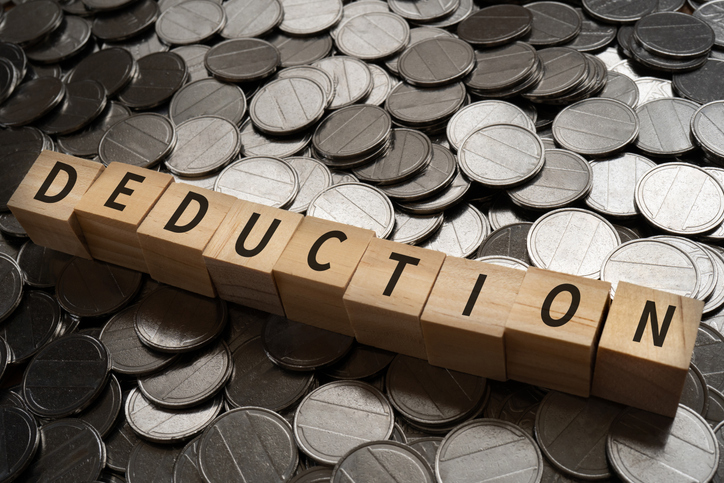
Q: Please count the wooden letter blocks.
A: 9